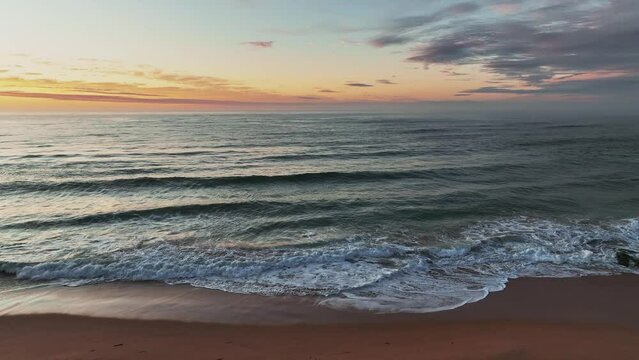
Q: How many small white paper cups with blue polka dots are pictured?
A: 0